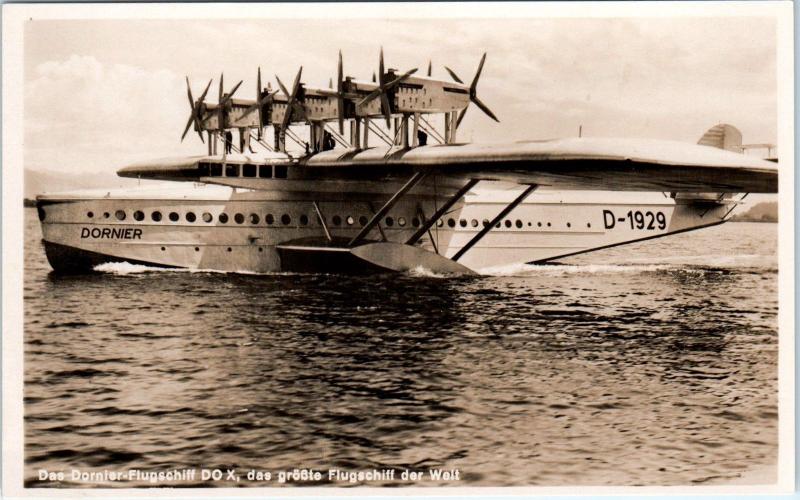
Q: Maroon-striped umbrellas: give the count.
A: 0